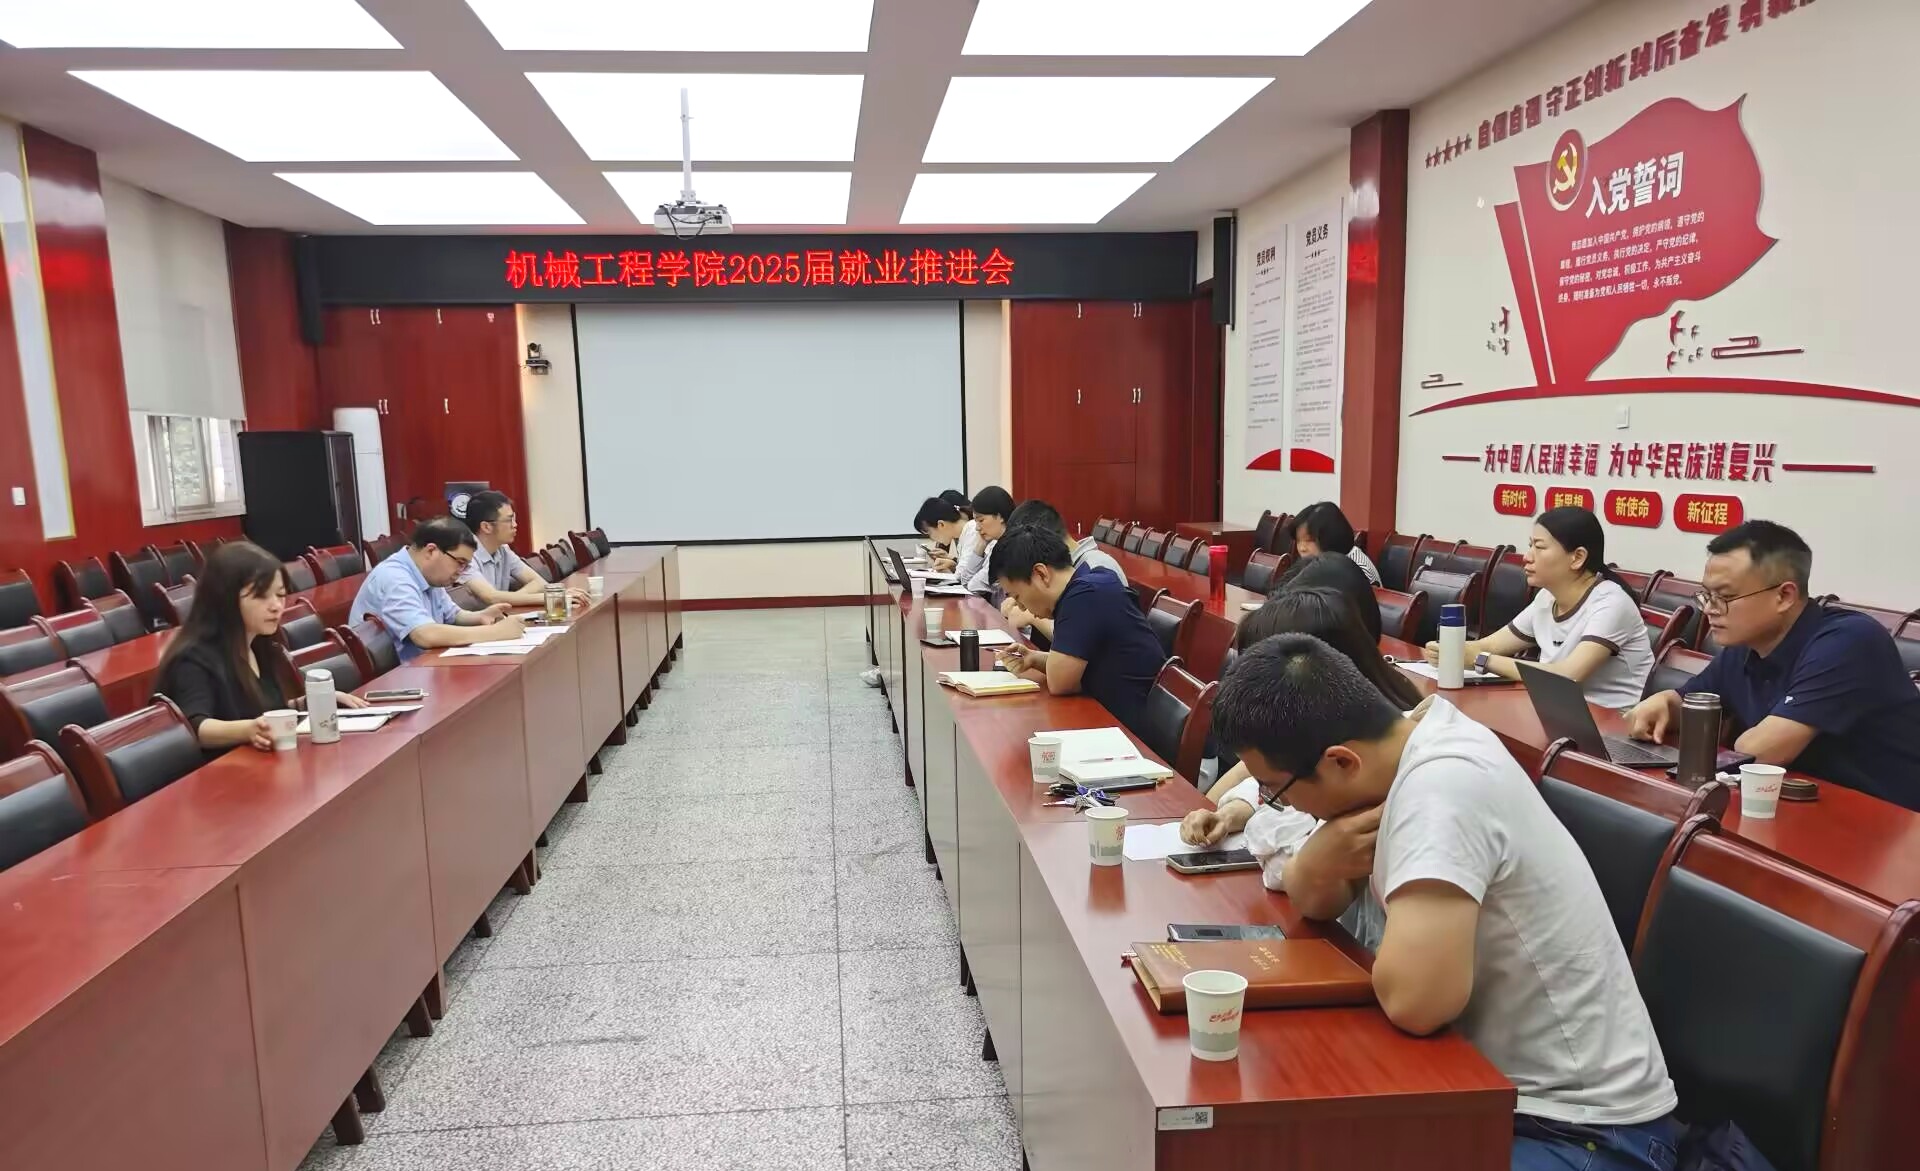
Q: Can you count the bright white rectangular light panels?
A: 9